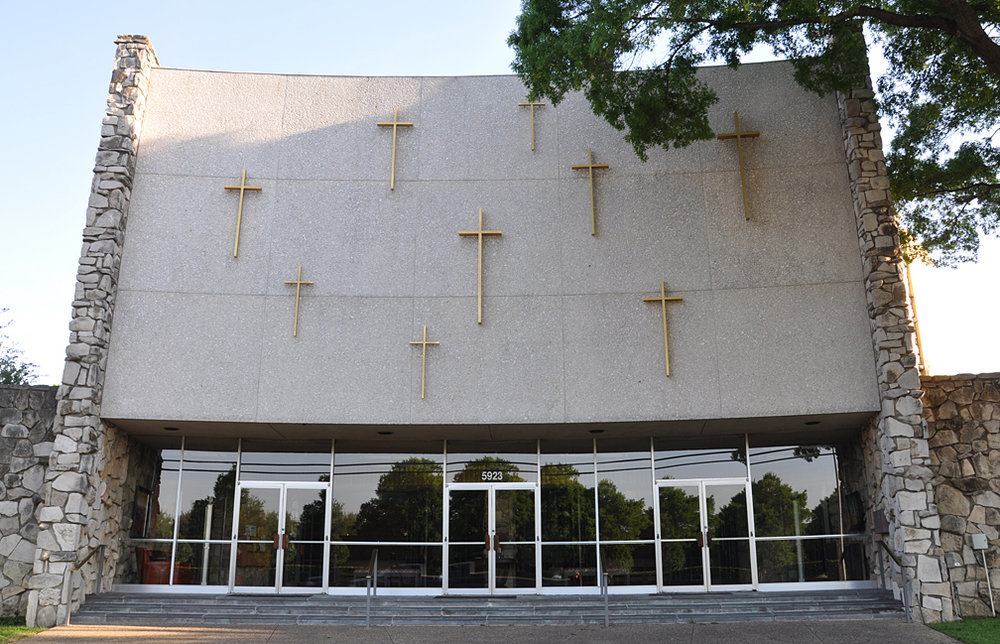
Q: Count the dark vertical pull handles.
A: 6